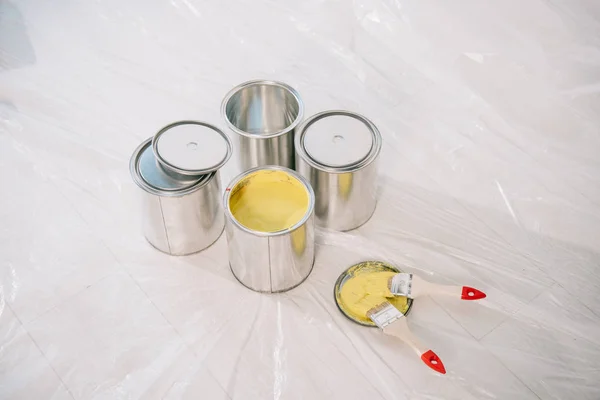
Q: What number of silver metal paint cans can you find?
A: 4